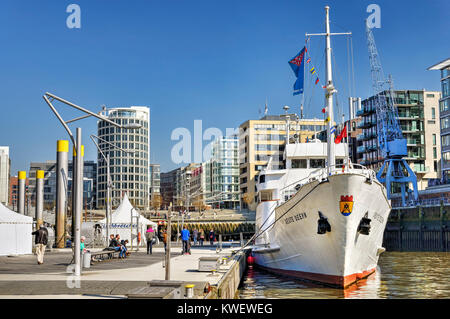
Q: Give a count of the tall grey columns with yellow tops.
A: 4